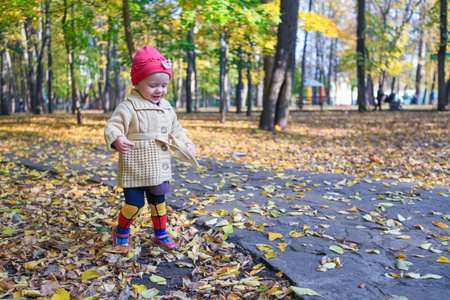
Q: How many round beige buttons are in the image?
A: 4